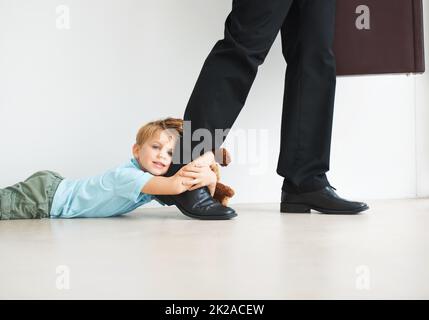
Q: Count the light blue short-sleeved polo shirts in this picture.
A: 1